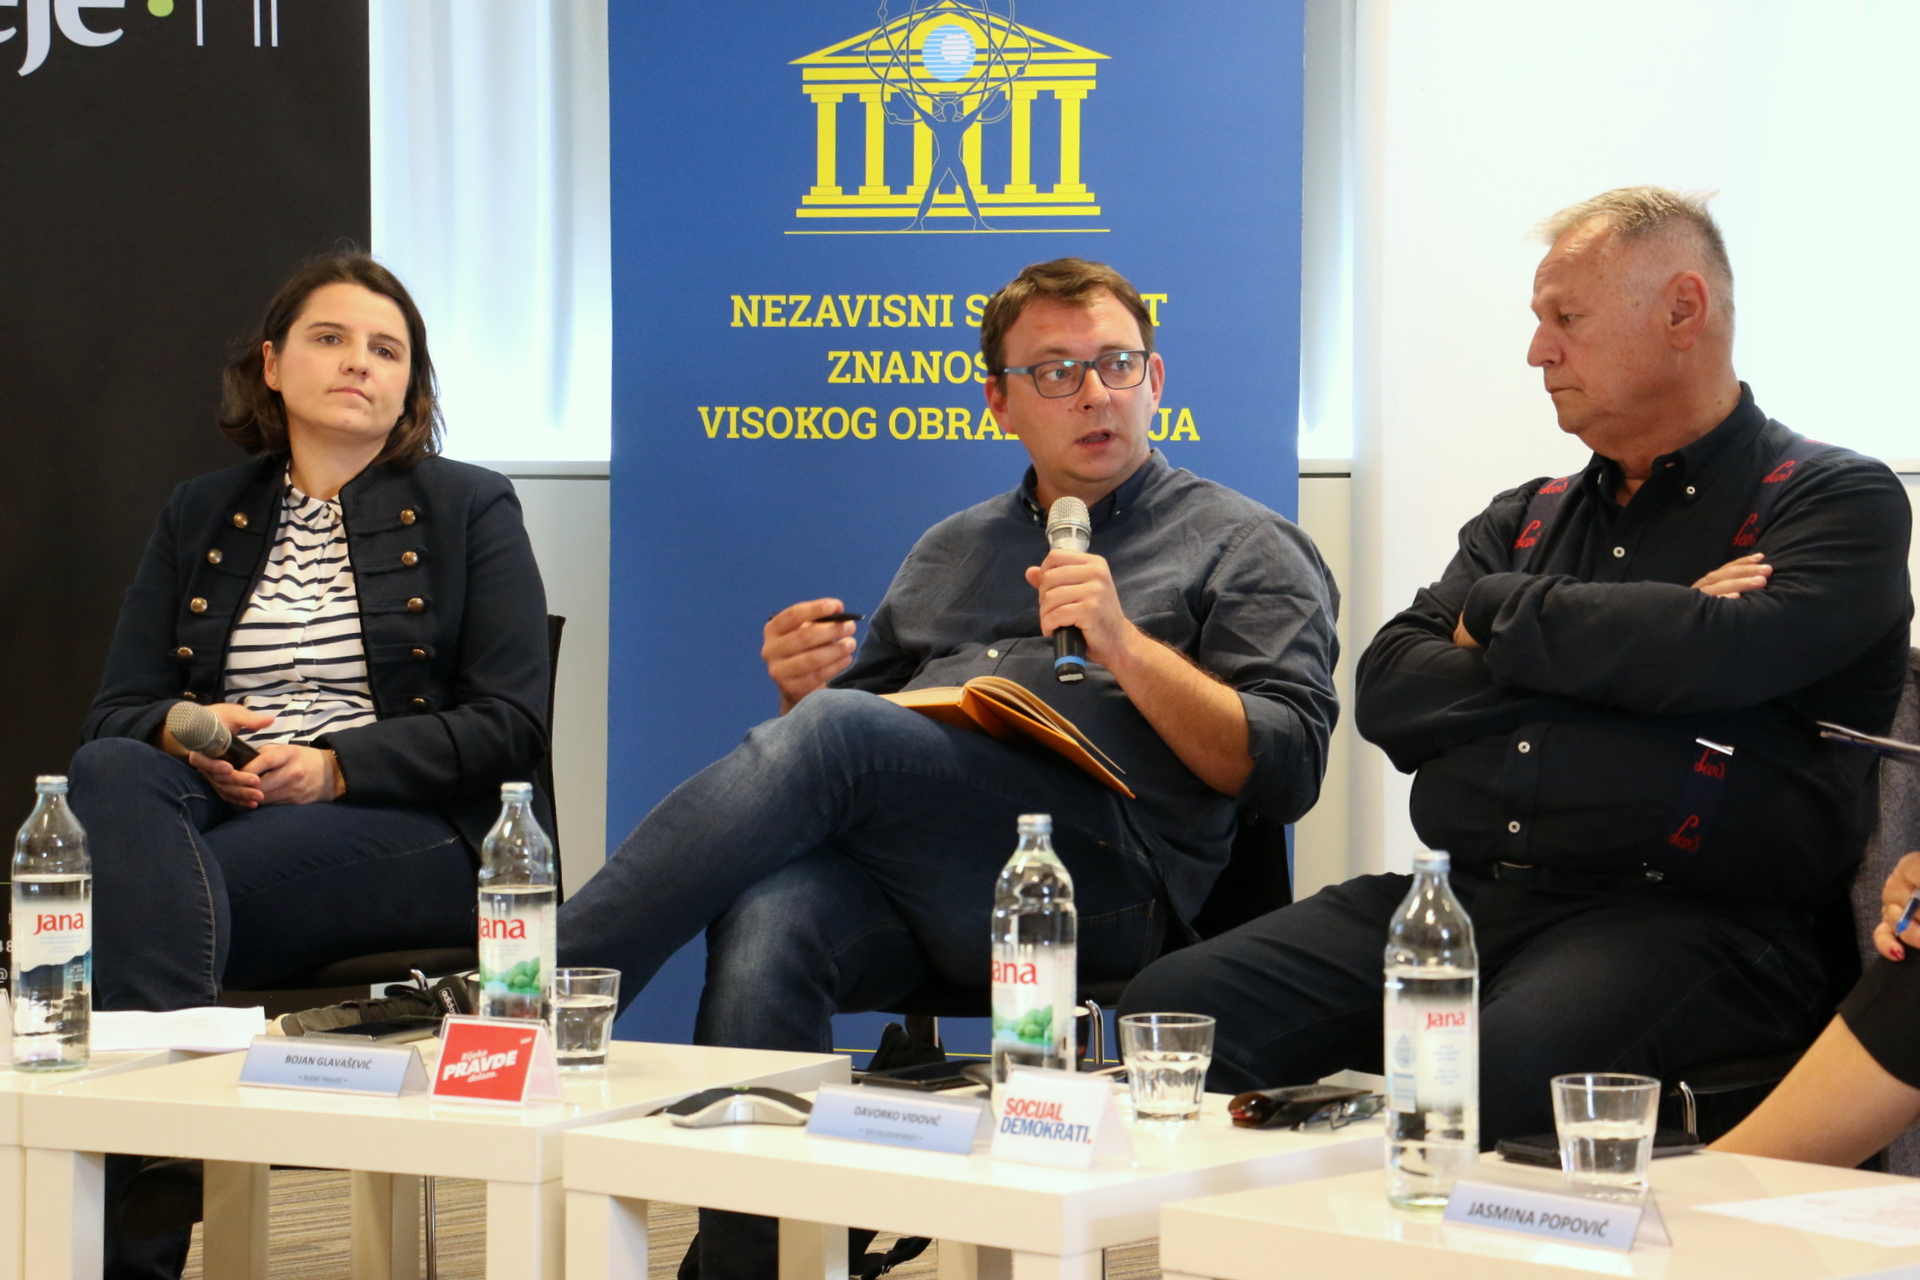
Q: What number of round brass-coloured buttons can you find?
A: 10